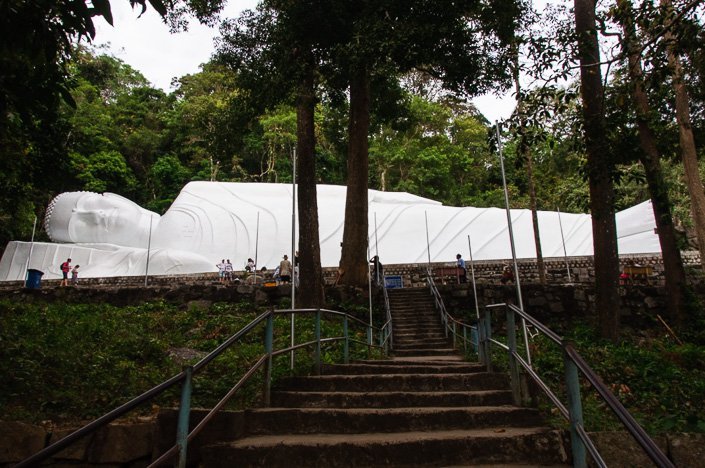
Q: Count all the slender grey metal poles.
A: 10